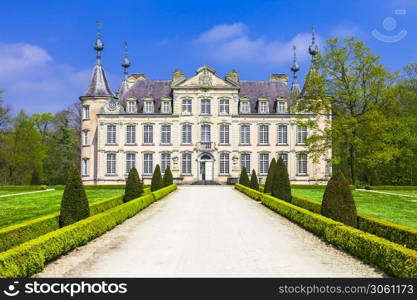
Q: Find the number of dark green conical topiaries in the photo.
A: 9